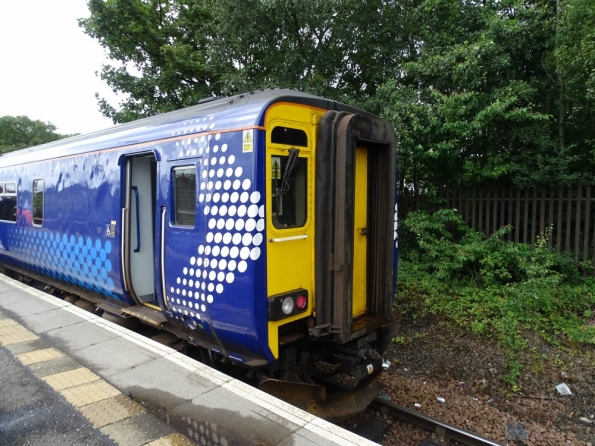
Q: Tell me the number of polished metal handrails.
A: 3